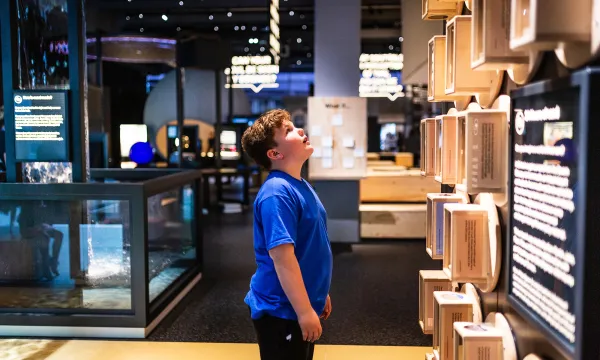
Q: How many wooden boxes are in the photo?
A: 13